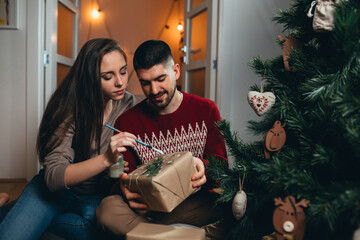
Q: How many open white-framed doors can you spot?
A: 2